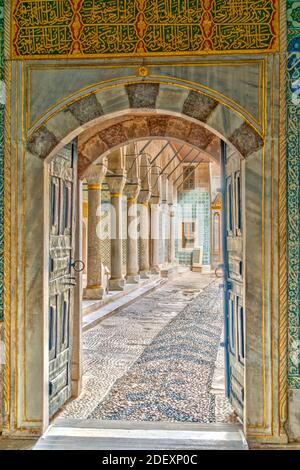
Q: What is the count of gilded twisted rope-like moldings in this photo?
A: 2